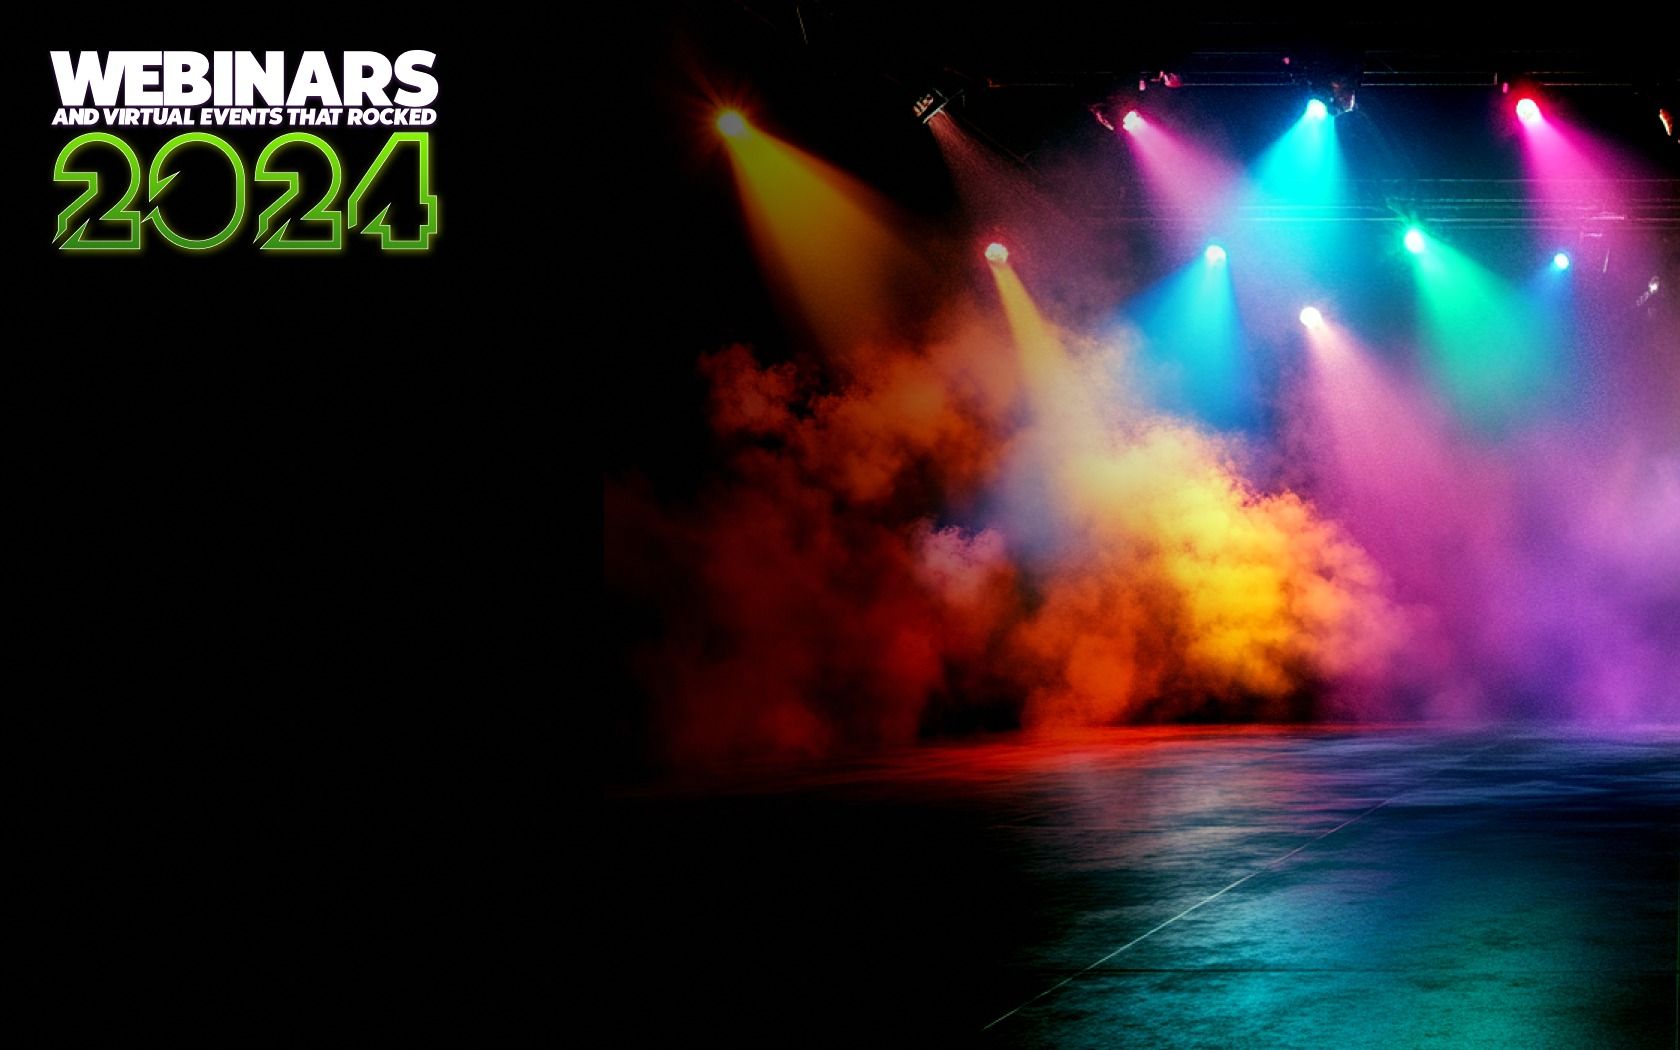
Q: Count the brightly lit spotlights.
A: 9